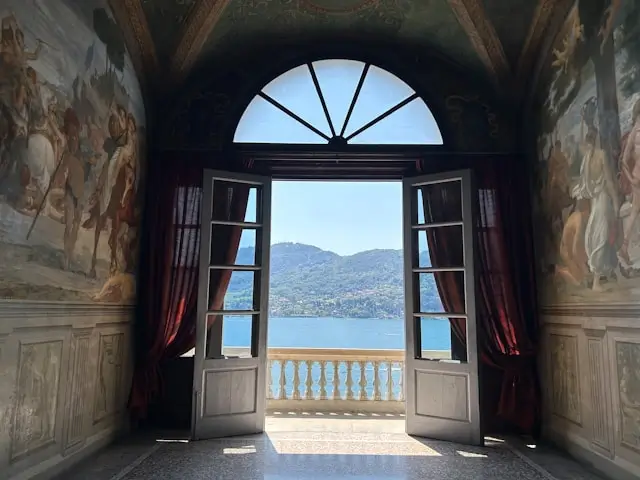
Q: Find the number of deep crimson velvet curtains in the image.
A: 2